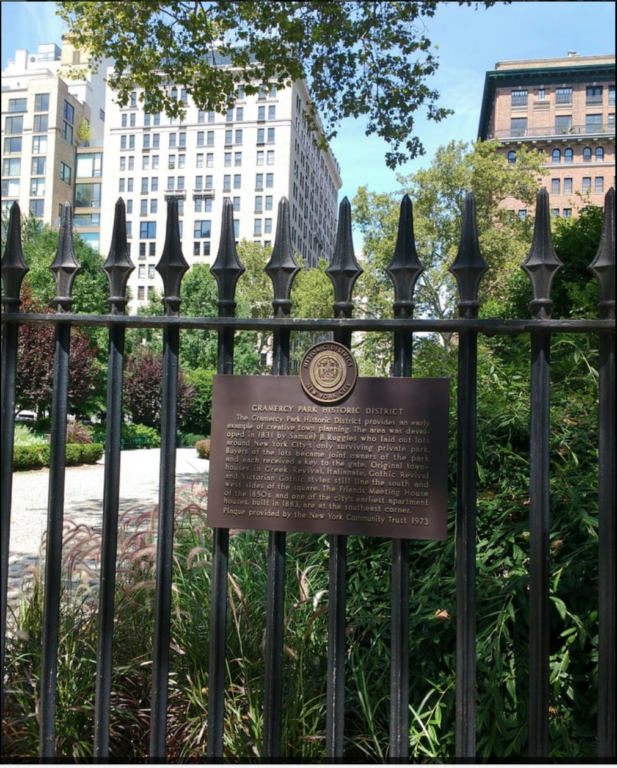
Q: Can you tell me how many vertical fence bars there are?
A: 11